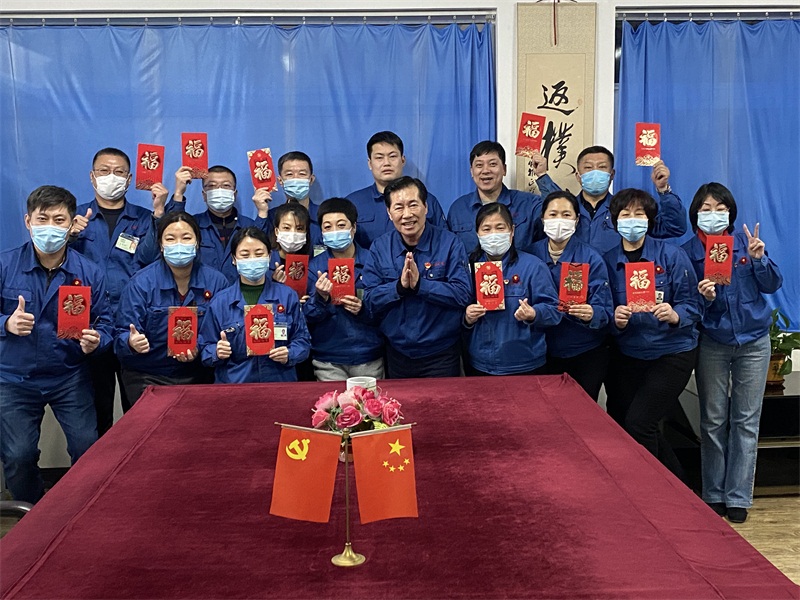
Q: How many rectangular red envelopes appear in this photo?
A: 14